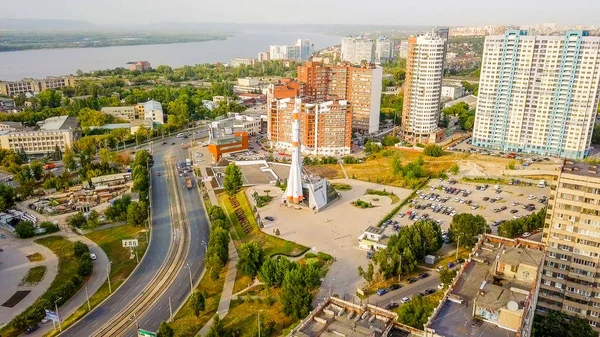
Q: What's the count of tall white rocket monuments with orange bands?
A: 1